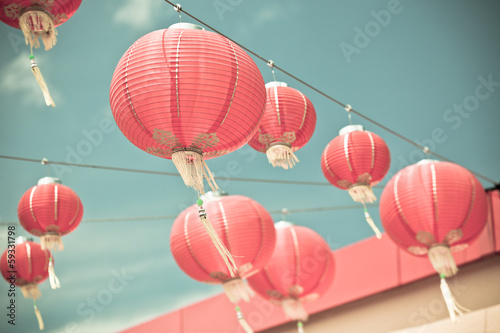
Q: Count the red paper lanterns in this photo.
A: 9